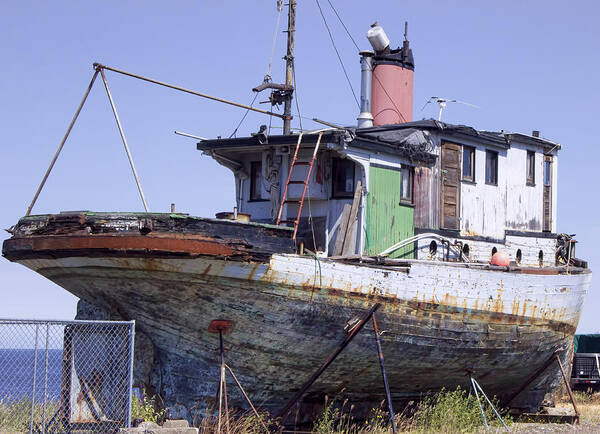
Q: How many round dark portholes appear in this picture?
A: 5